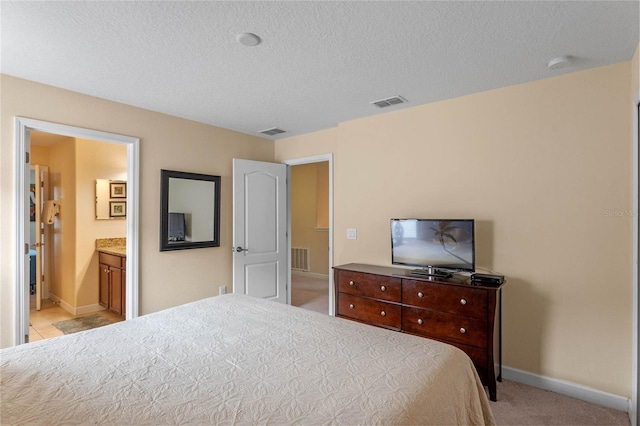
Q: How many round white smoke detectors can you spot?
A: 2